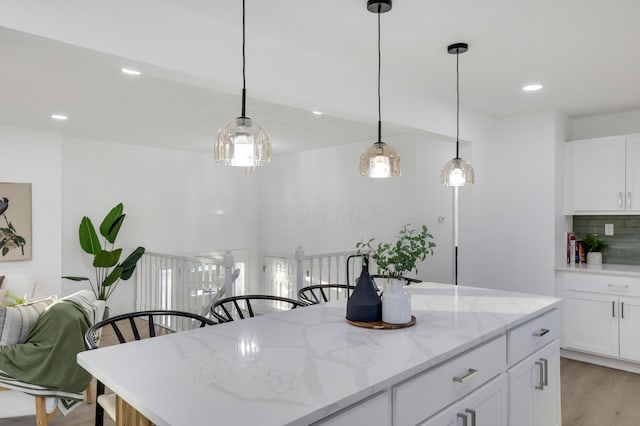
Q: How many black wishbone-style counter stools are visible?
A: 4